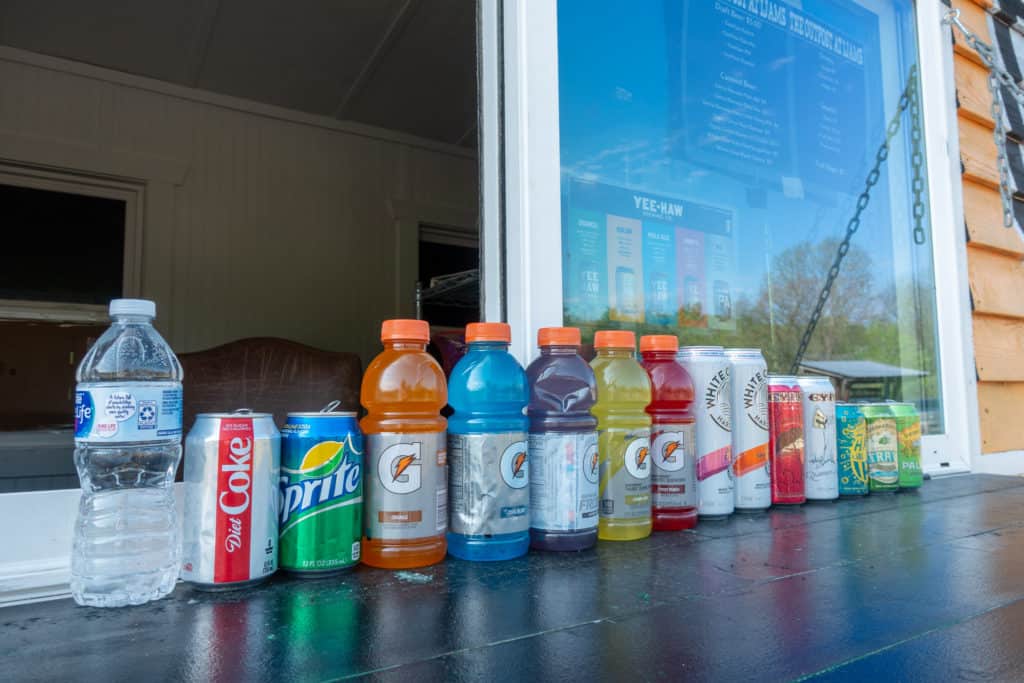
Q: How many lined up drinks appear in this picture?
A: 15